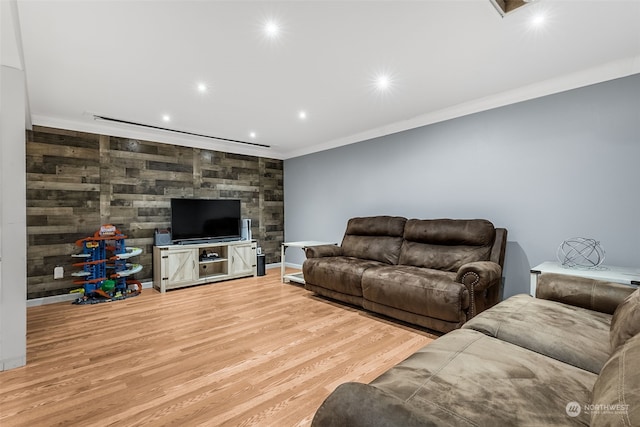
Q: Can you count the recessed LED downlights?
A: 7